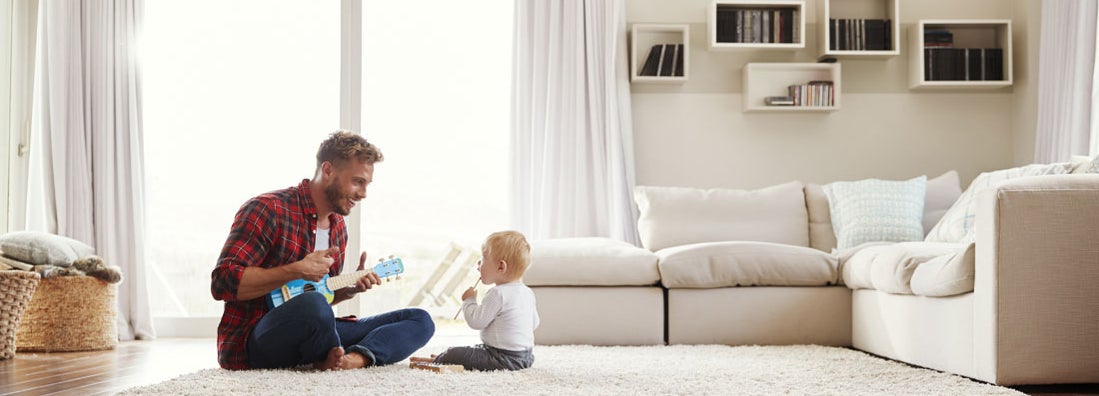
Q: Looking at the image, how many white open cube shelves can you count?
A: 5